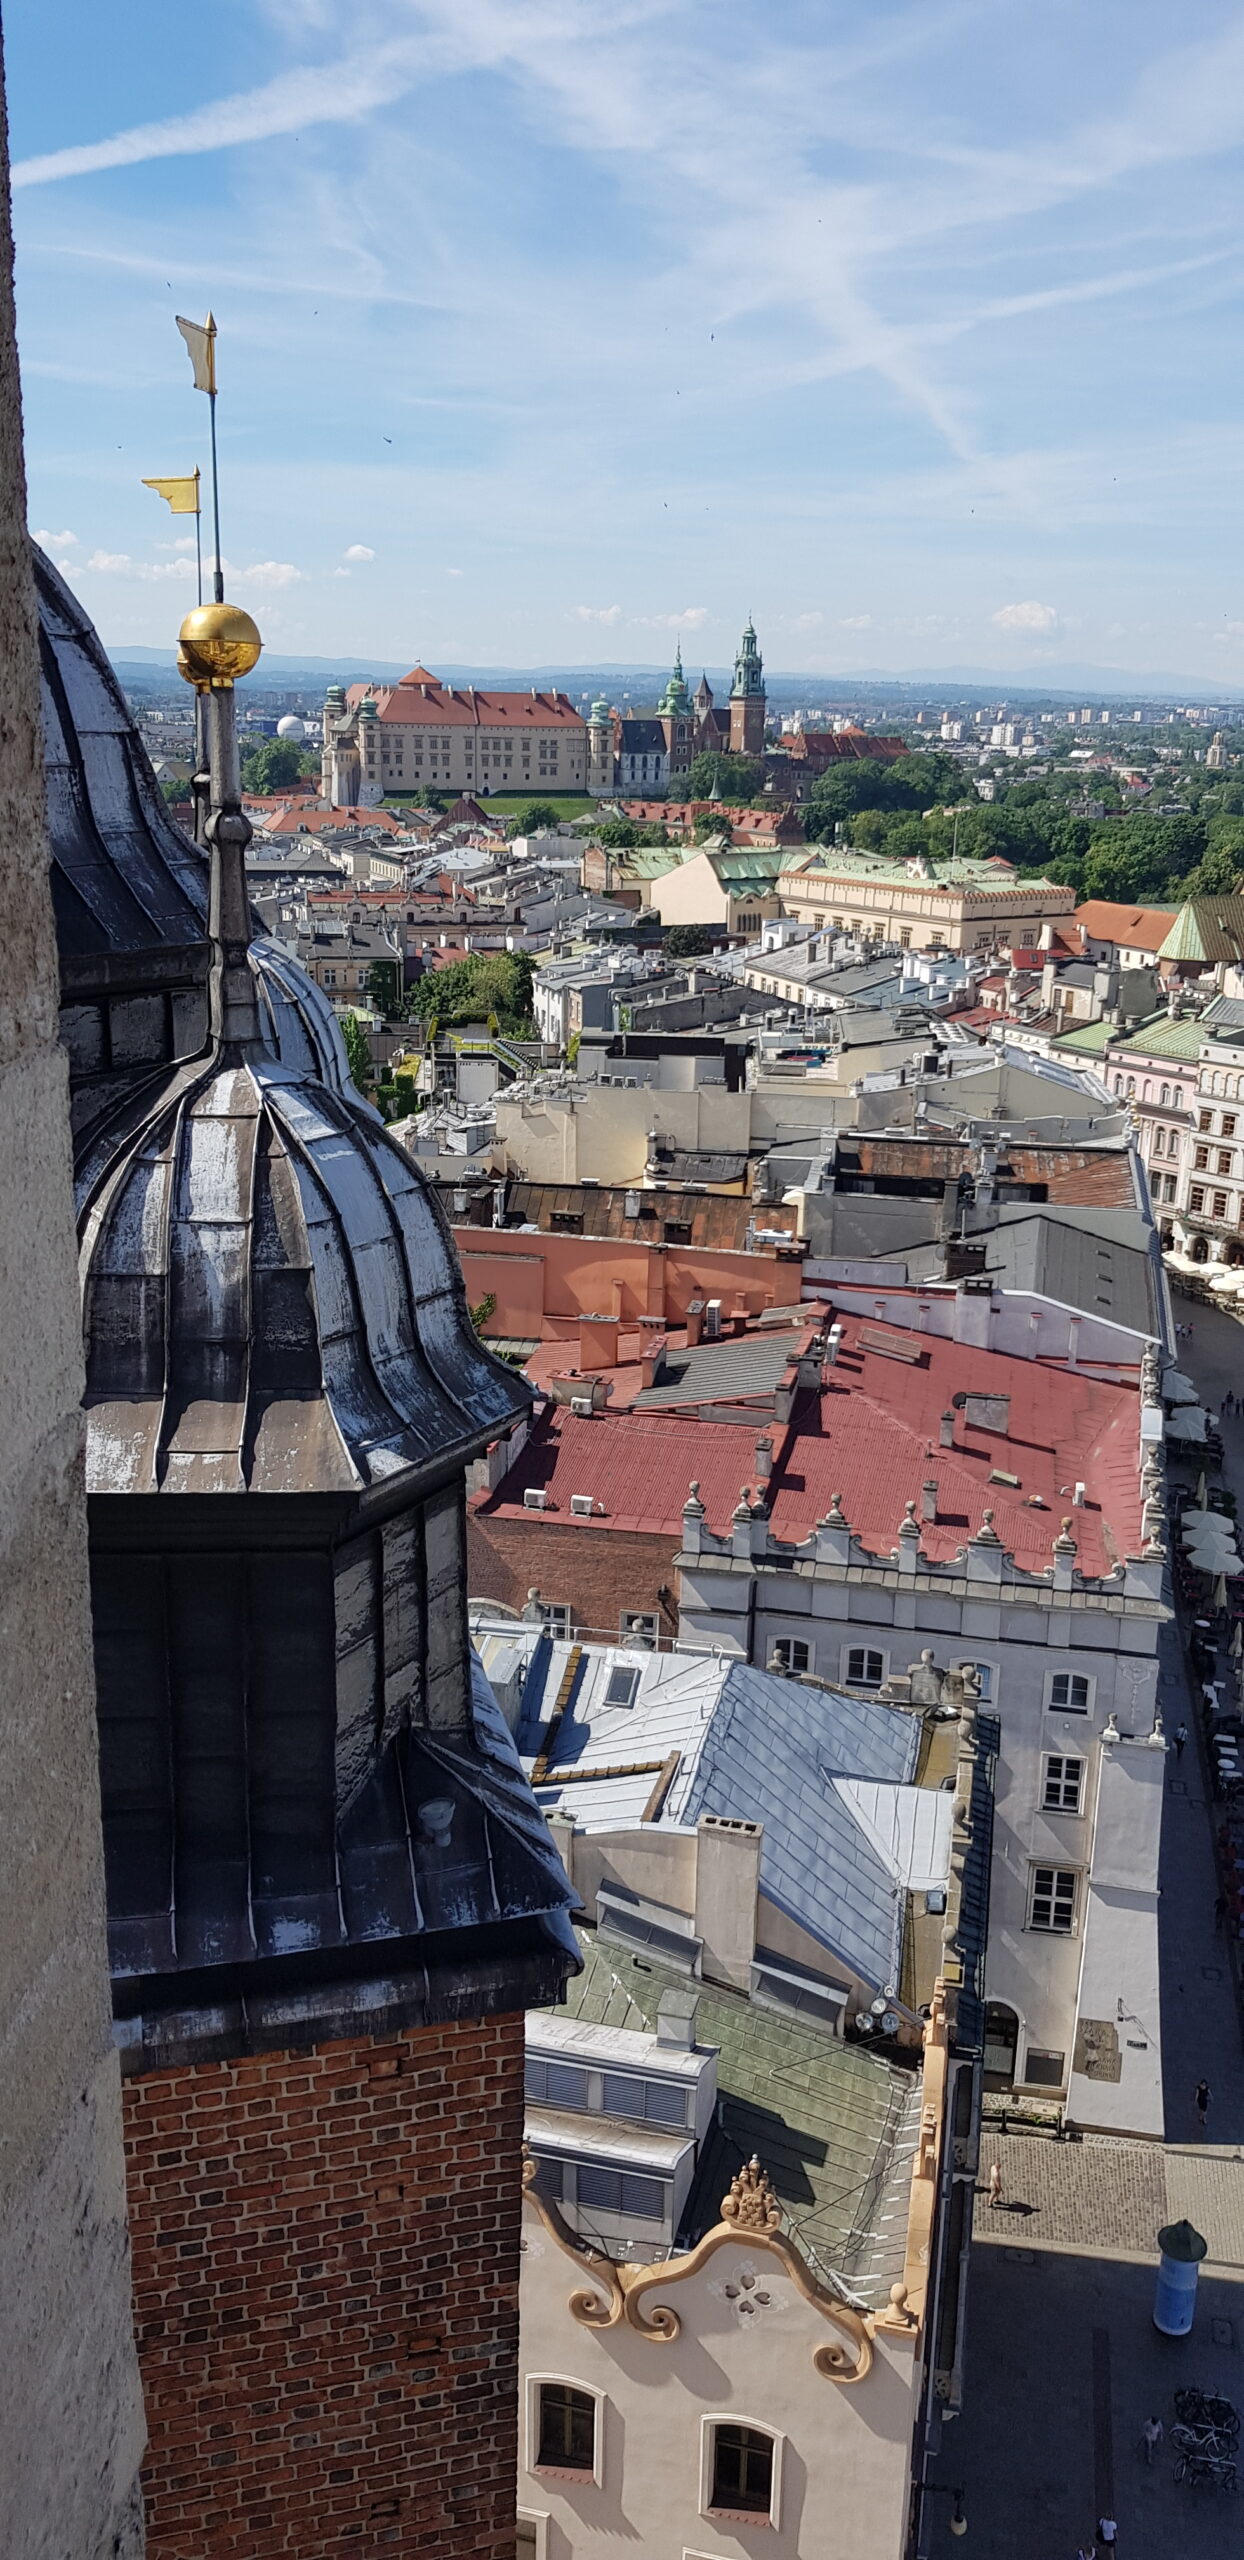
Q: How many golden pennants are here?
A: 2